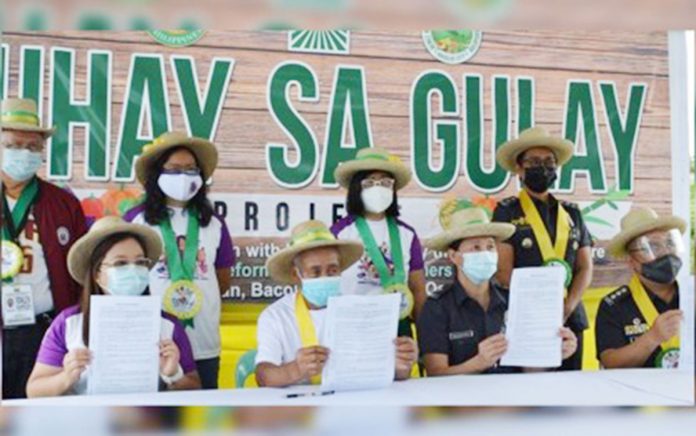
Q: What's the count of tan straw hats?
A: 8